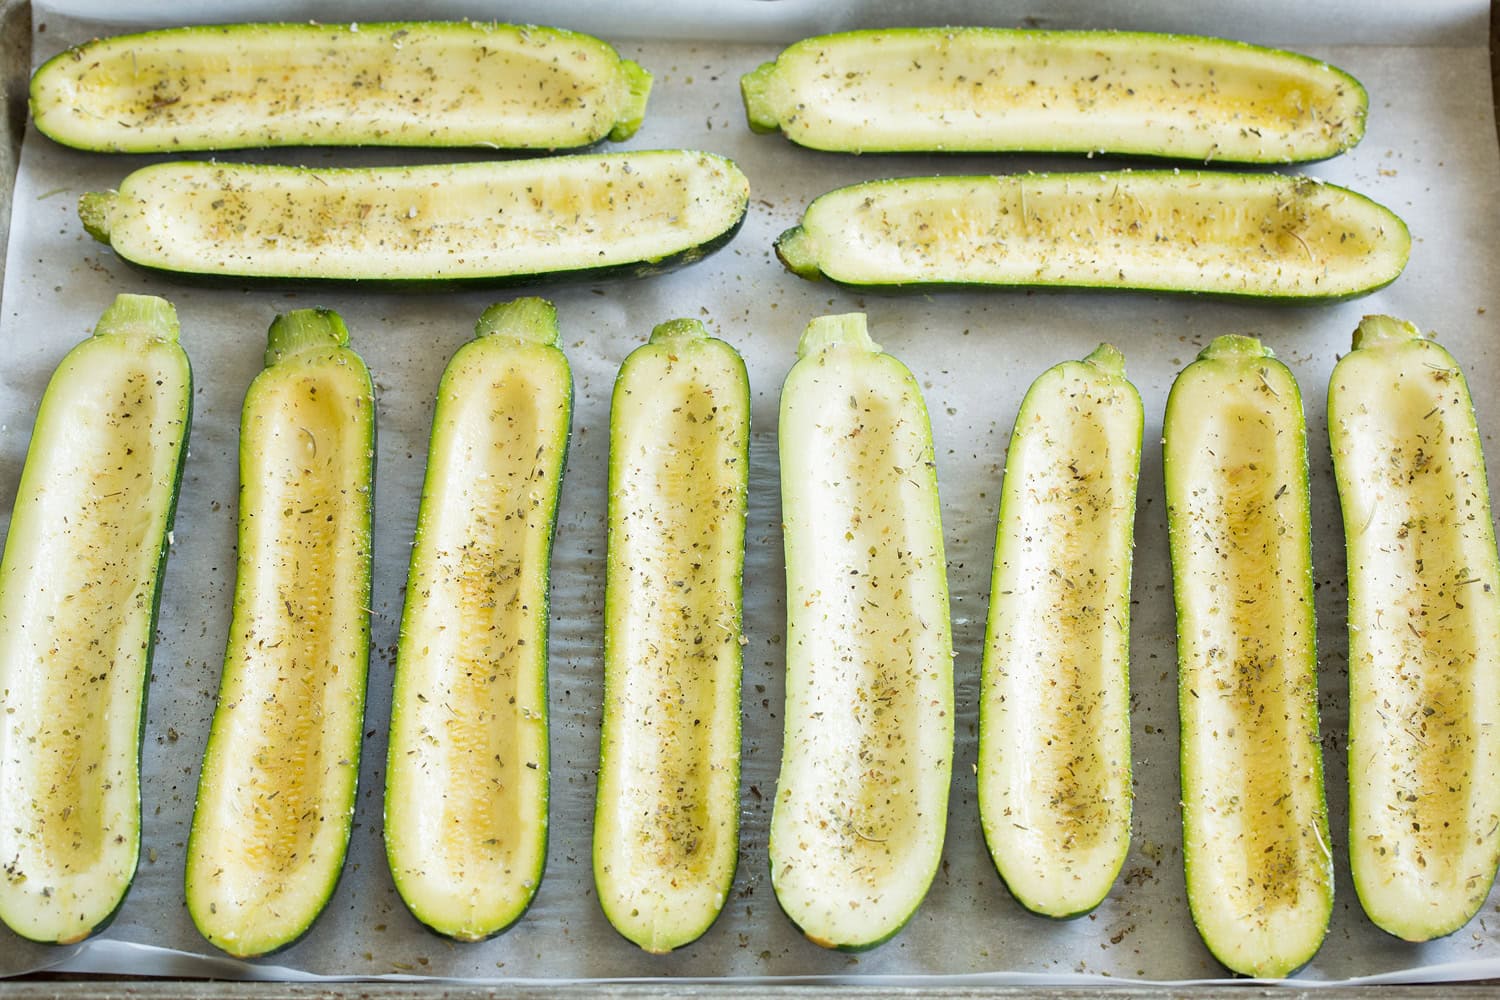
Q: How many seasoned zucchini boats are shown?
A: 12